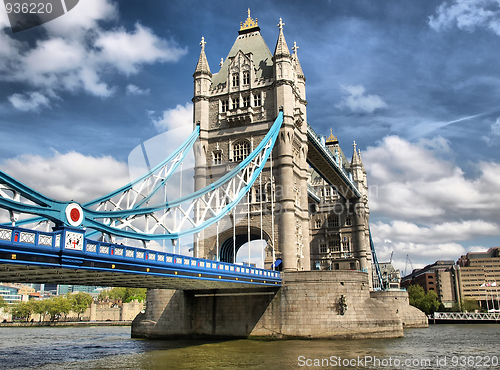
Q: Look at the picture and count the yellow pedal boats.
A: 0